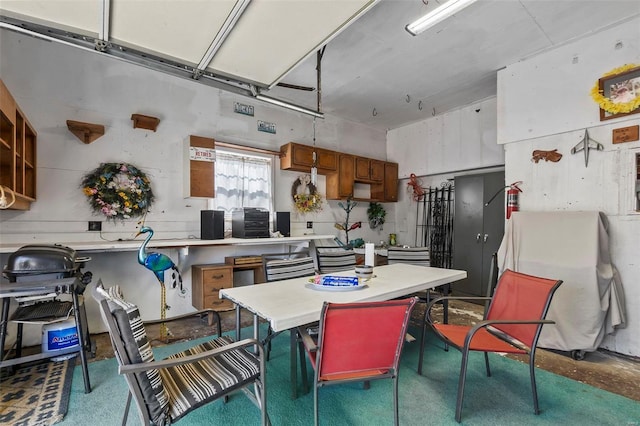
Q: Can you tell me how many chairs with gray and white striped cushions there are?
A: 4